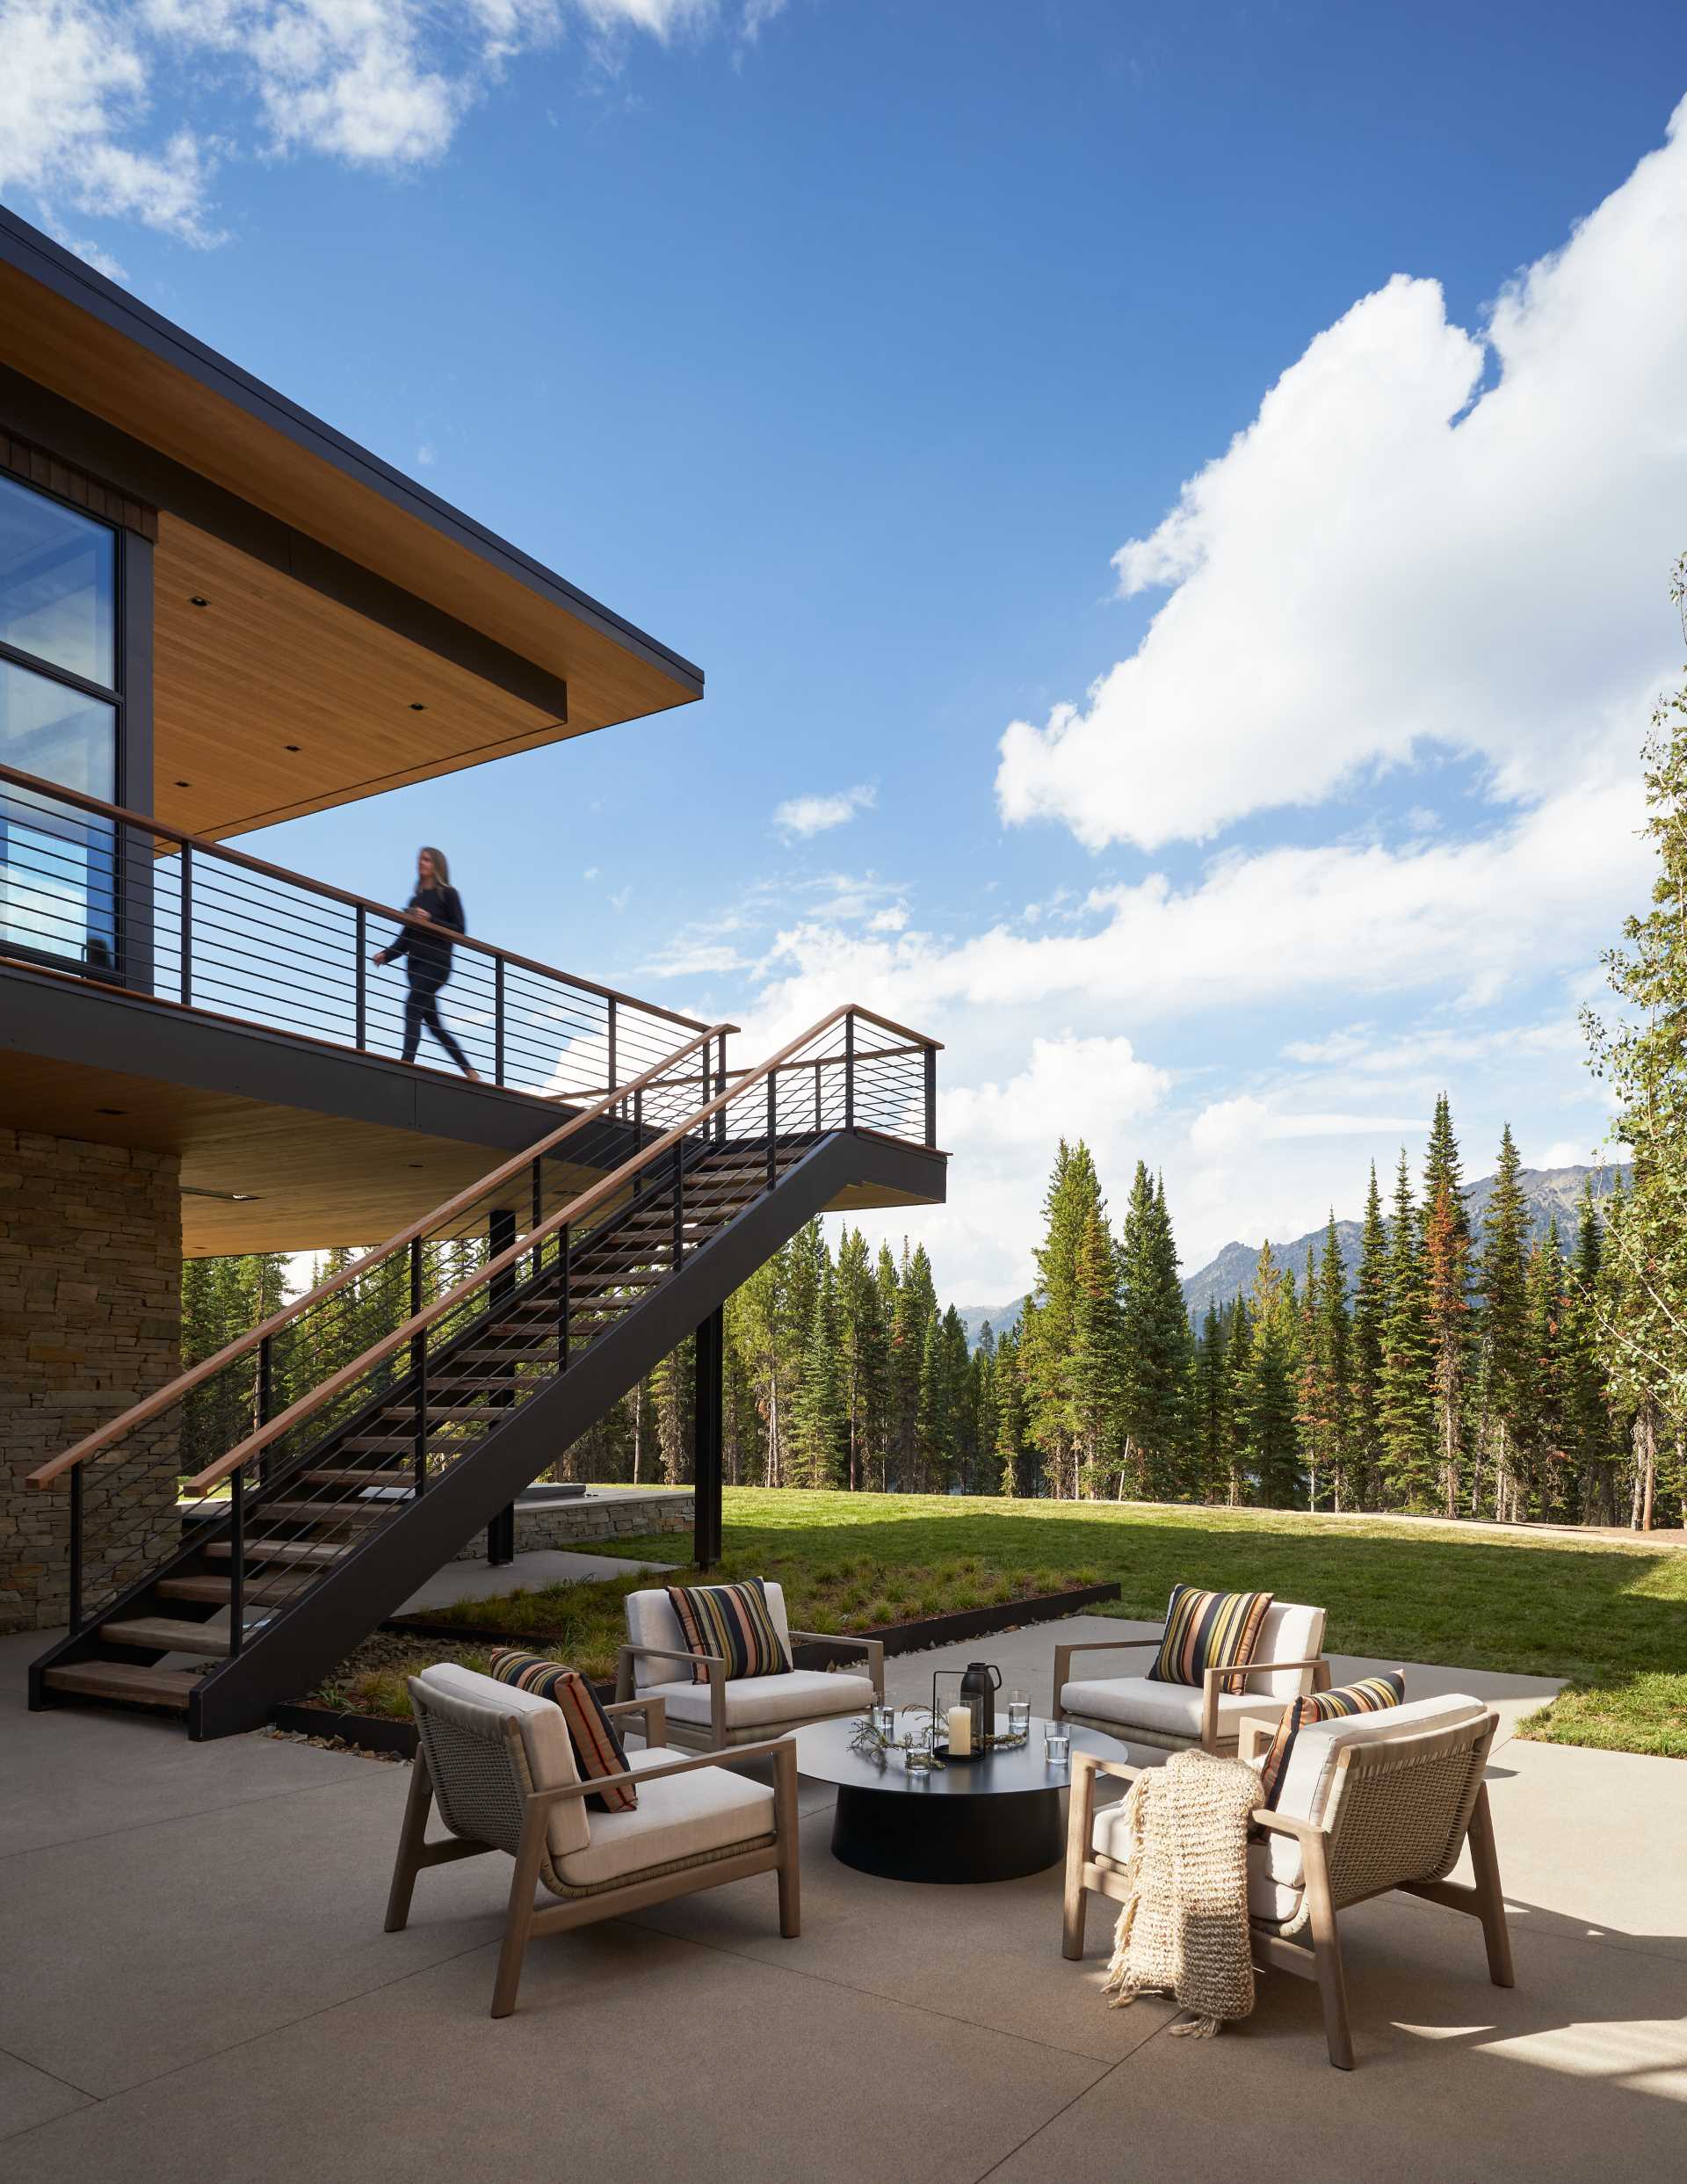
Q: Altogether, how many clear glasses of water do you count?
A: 4